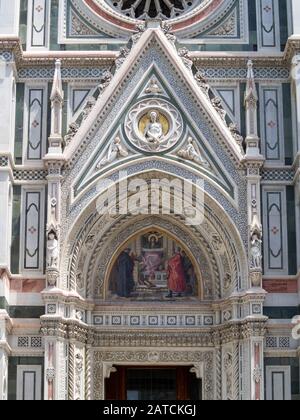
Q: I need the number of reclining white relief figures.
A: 2